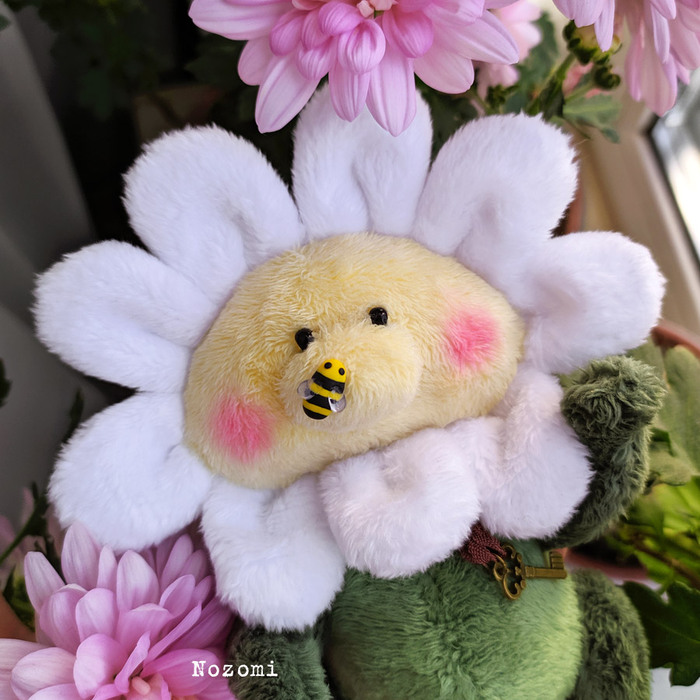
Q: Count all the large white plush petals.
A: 9